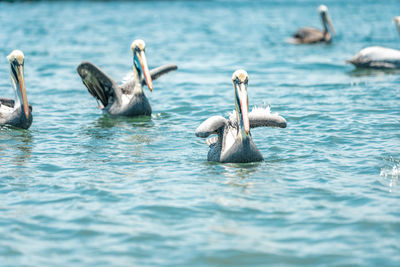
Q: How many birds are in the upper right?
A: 2